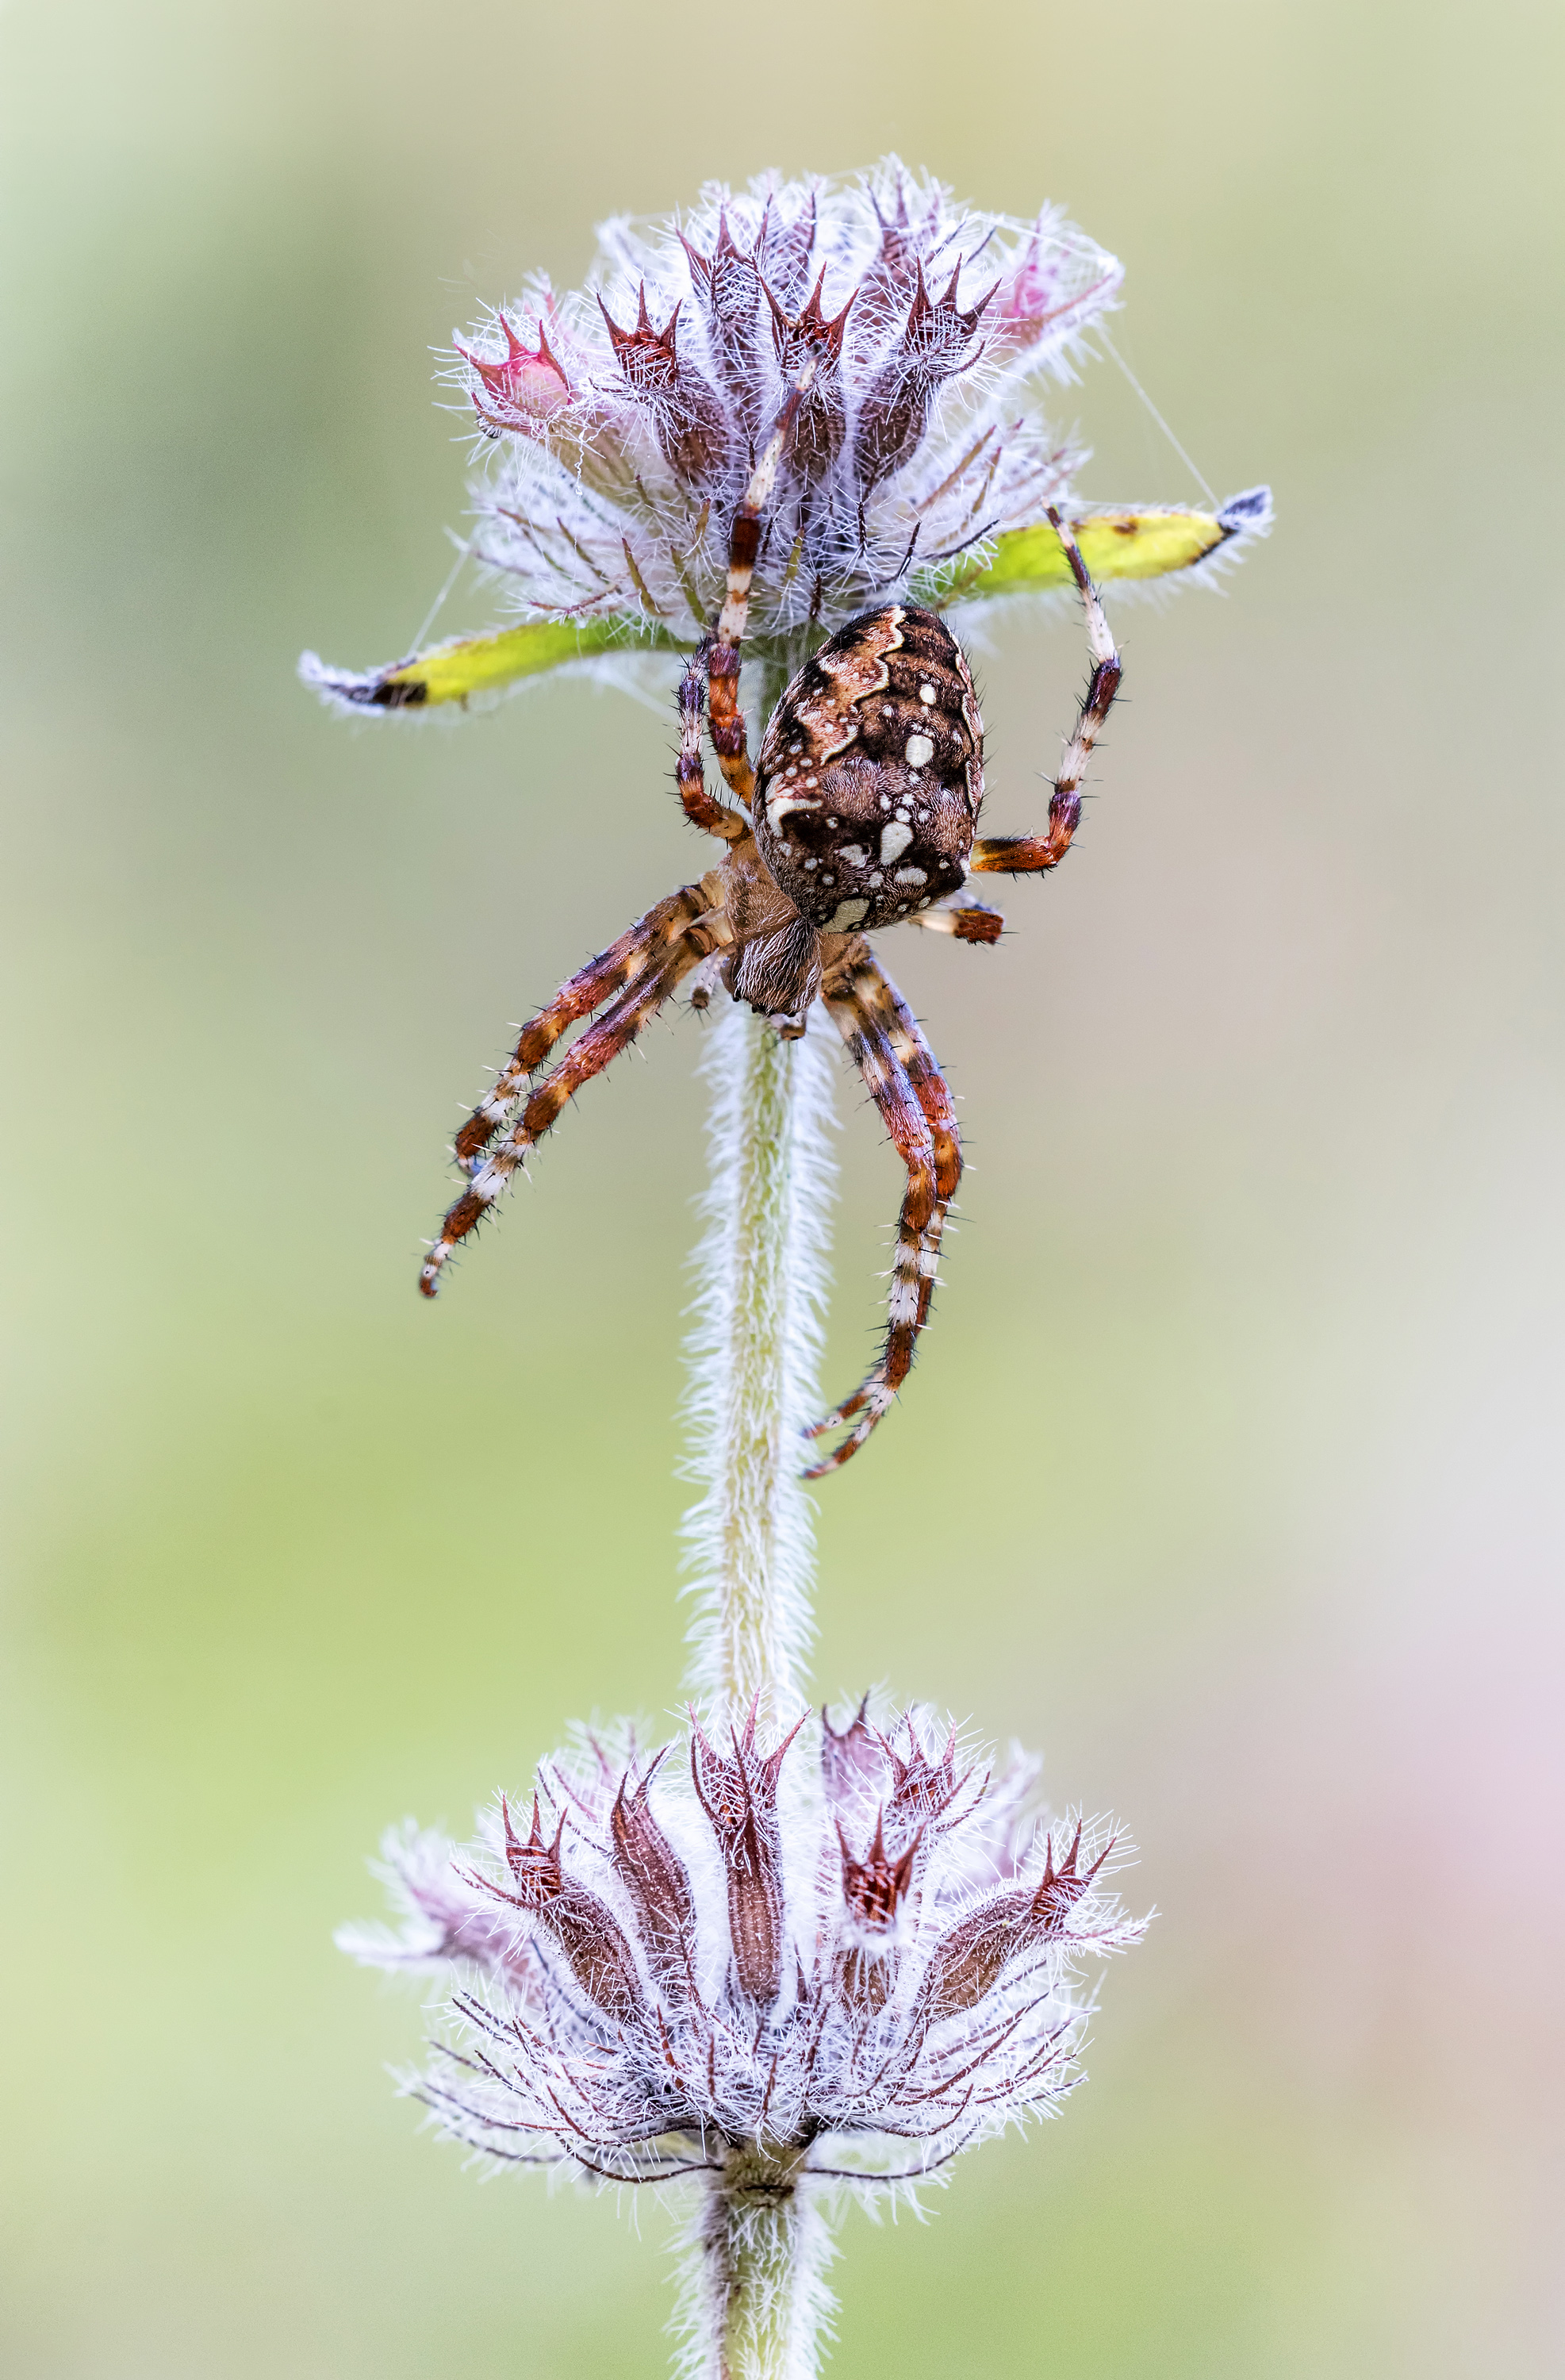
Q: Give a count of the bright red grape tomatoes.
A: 0